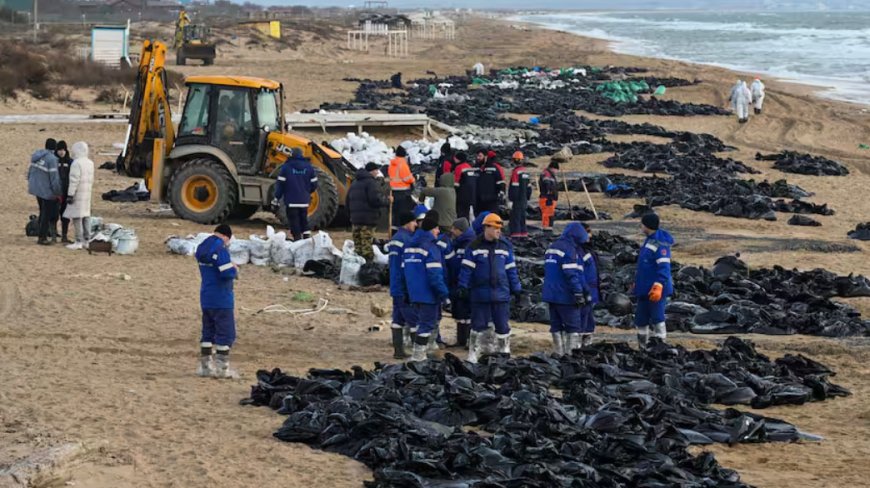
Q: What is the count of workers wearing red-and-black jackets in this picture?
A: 5